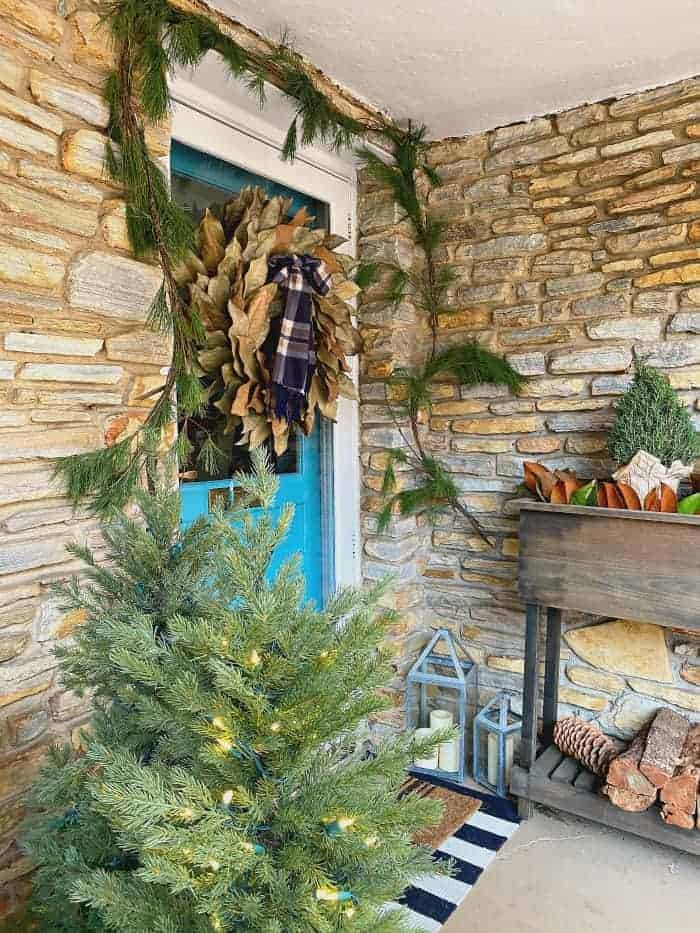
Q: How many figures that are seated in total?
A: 0